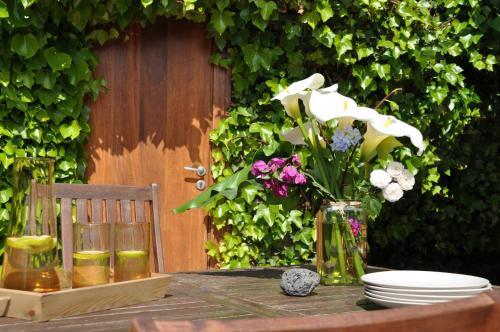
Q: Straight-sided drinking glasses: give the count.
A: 2